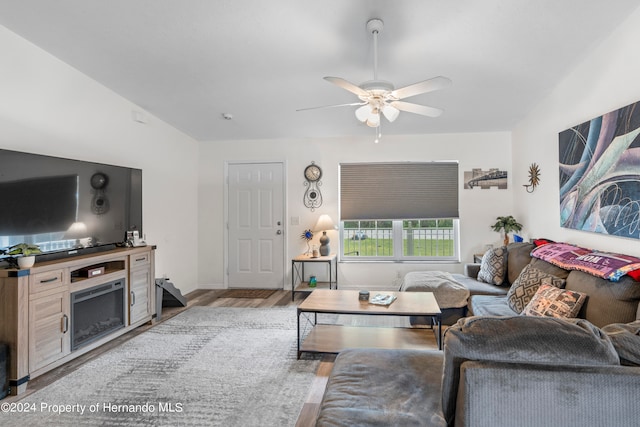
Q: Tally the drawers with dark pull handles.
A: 2